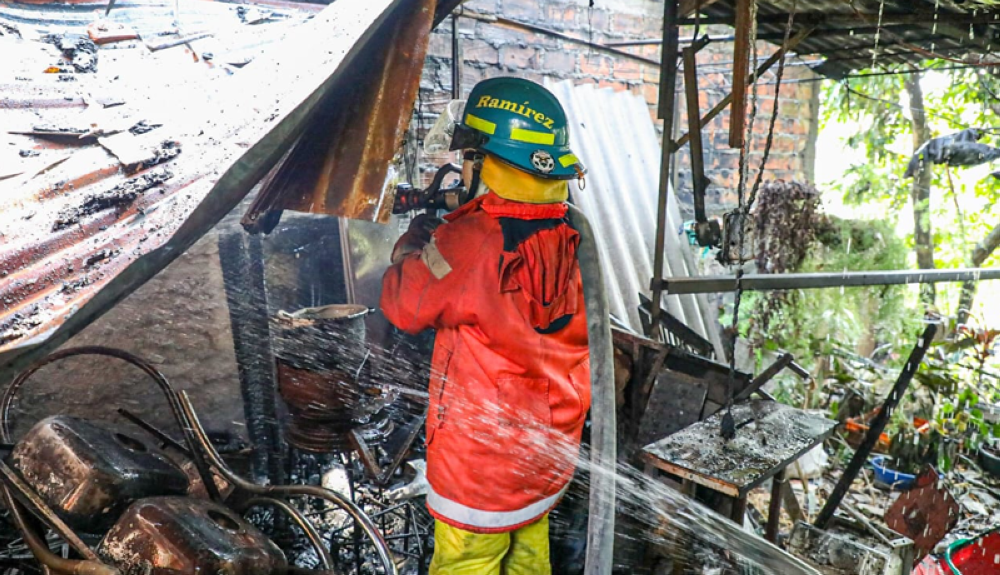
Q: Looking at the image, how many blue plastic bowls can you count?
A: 1